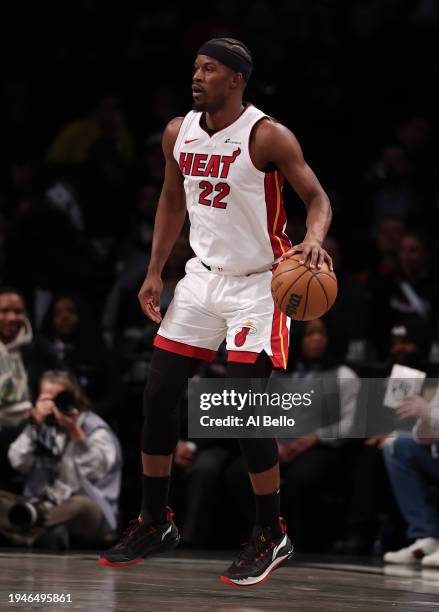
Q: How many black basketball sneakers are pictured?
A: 2